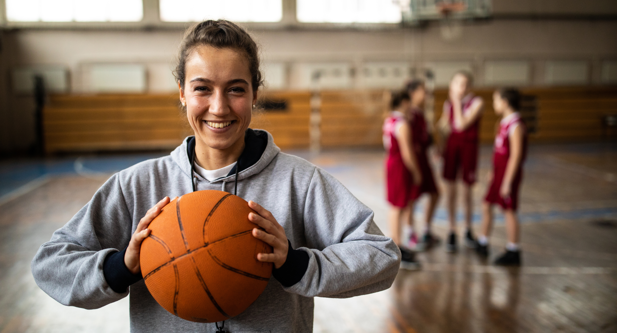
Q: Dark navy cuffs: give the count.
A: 2